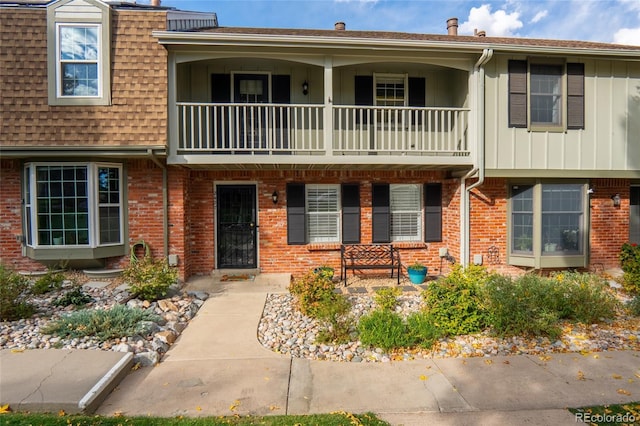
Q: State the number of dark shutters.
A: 10